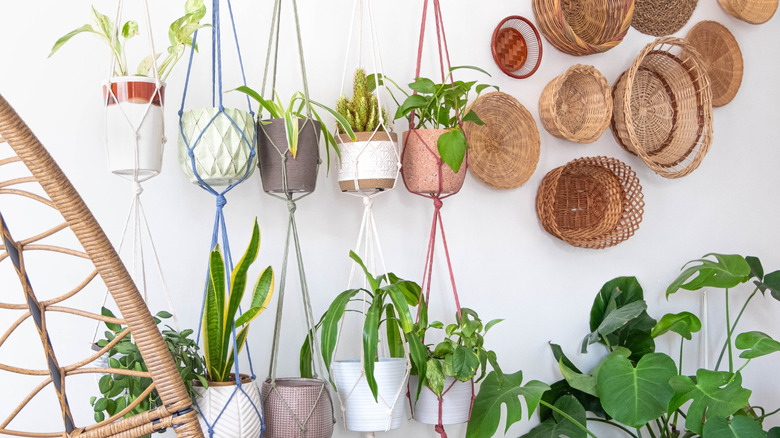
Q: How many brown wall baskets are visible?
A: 9